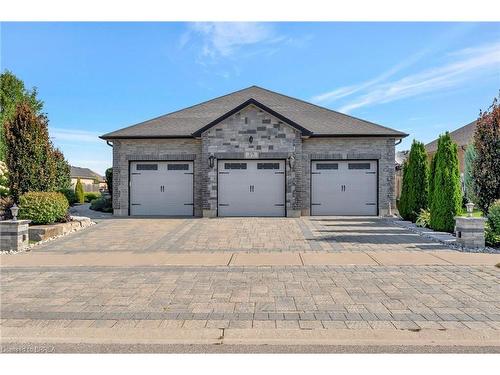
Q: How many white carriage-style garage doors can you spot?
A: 3